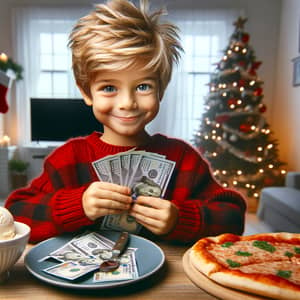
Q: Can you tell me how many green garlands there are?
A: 1